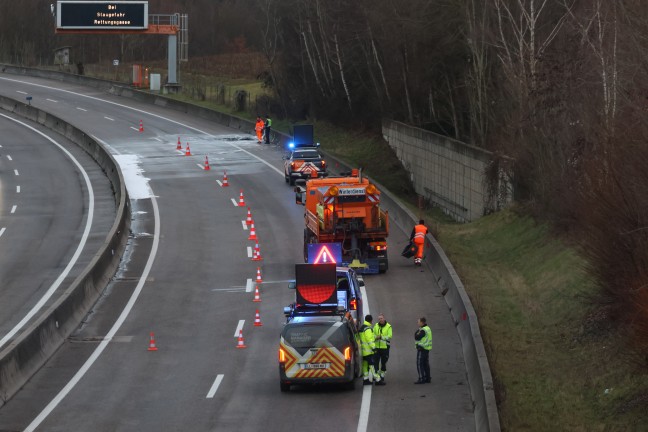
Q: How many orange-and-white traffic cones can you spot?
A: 15